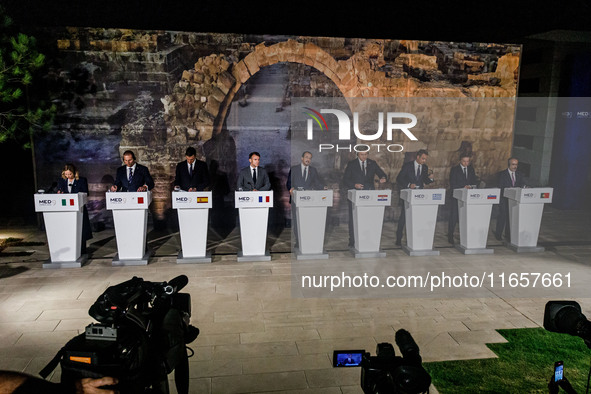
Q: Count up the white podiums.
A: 9